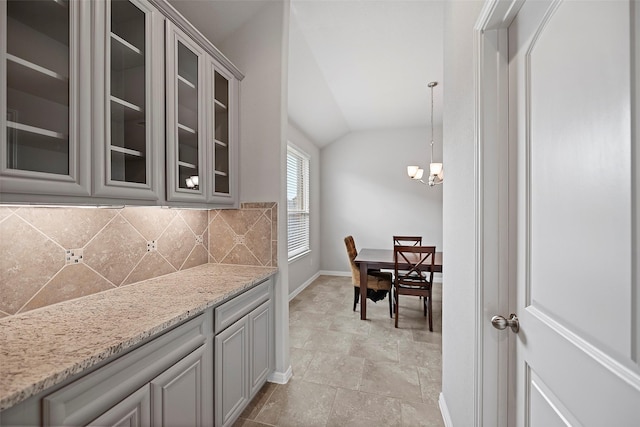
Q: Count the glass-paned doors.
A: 4